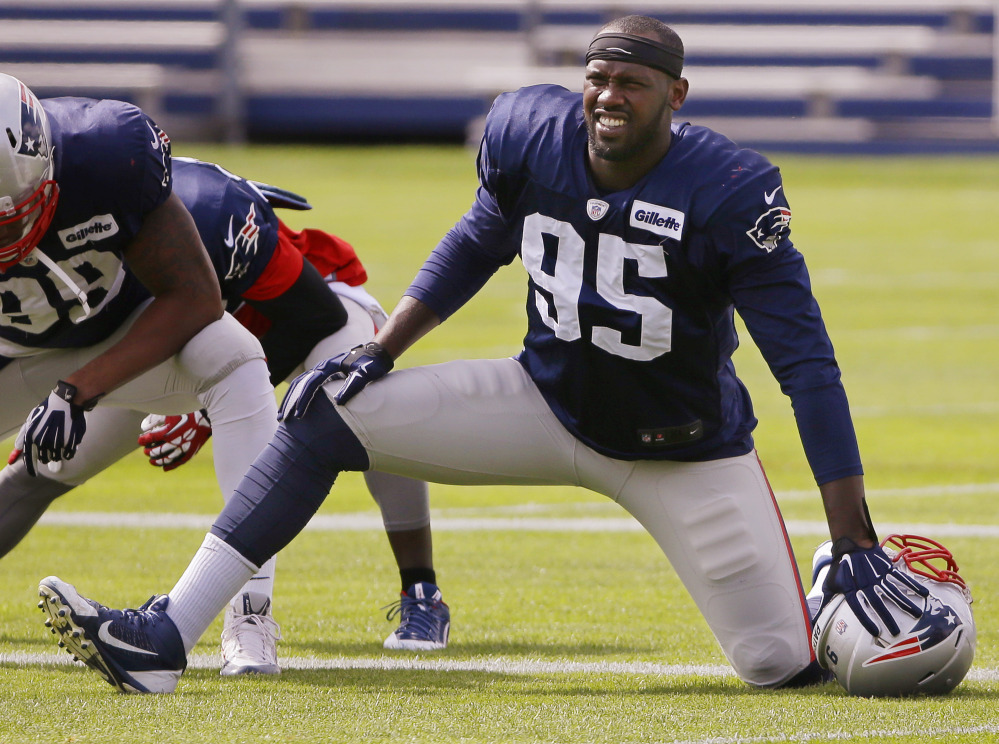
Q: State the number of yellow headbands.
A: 0